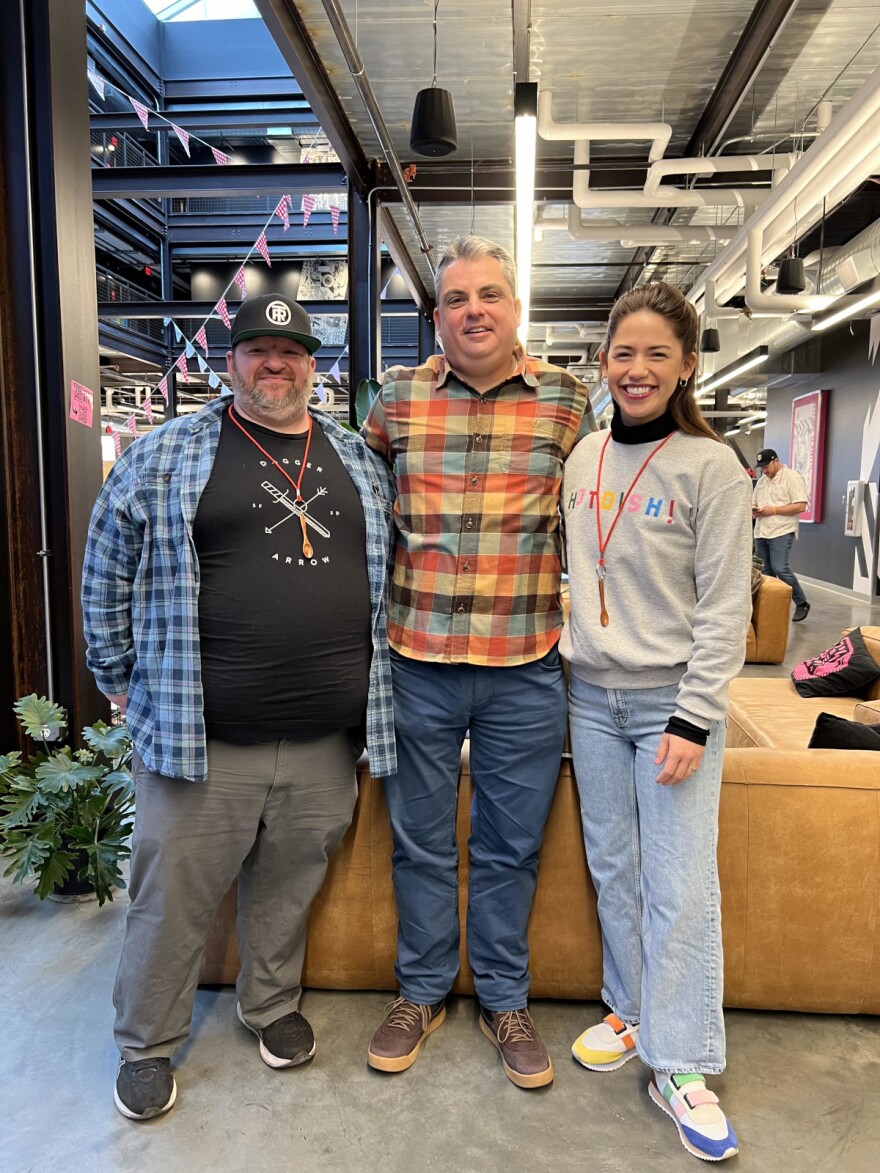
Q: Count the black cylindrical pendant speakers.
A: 3